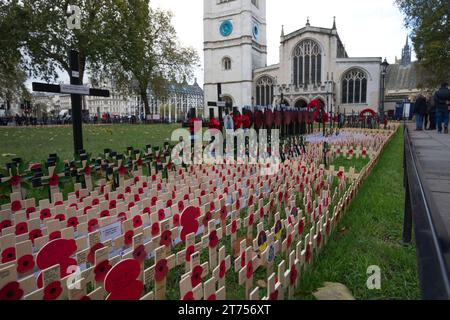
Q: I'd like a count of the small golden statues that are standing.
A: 0